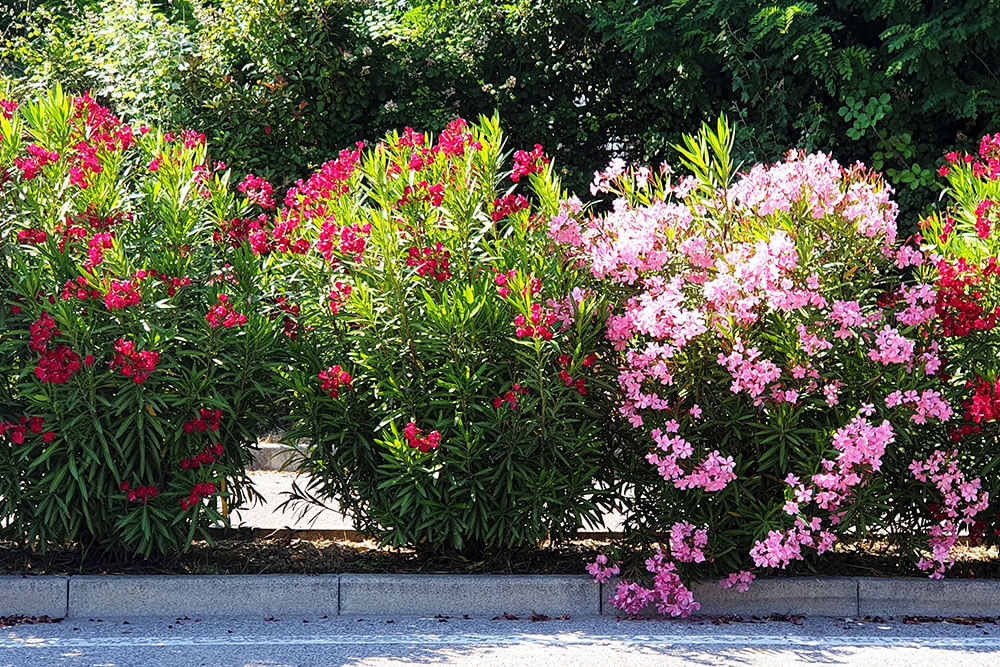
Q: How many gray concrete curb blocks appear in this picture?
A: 5